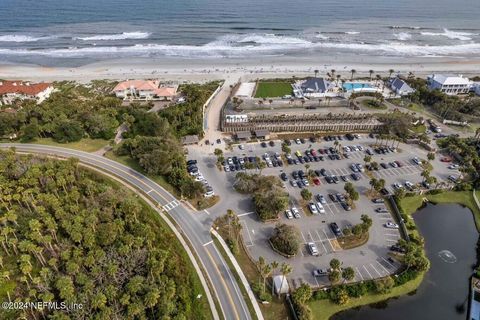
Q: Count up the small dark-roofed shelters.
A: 3